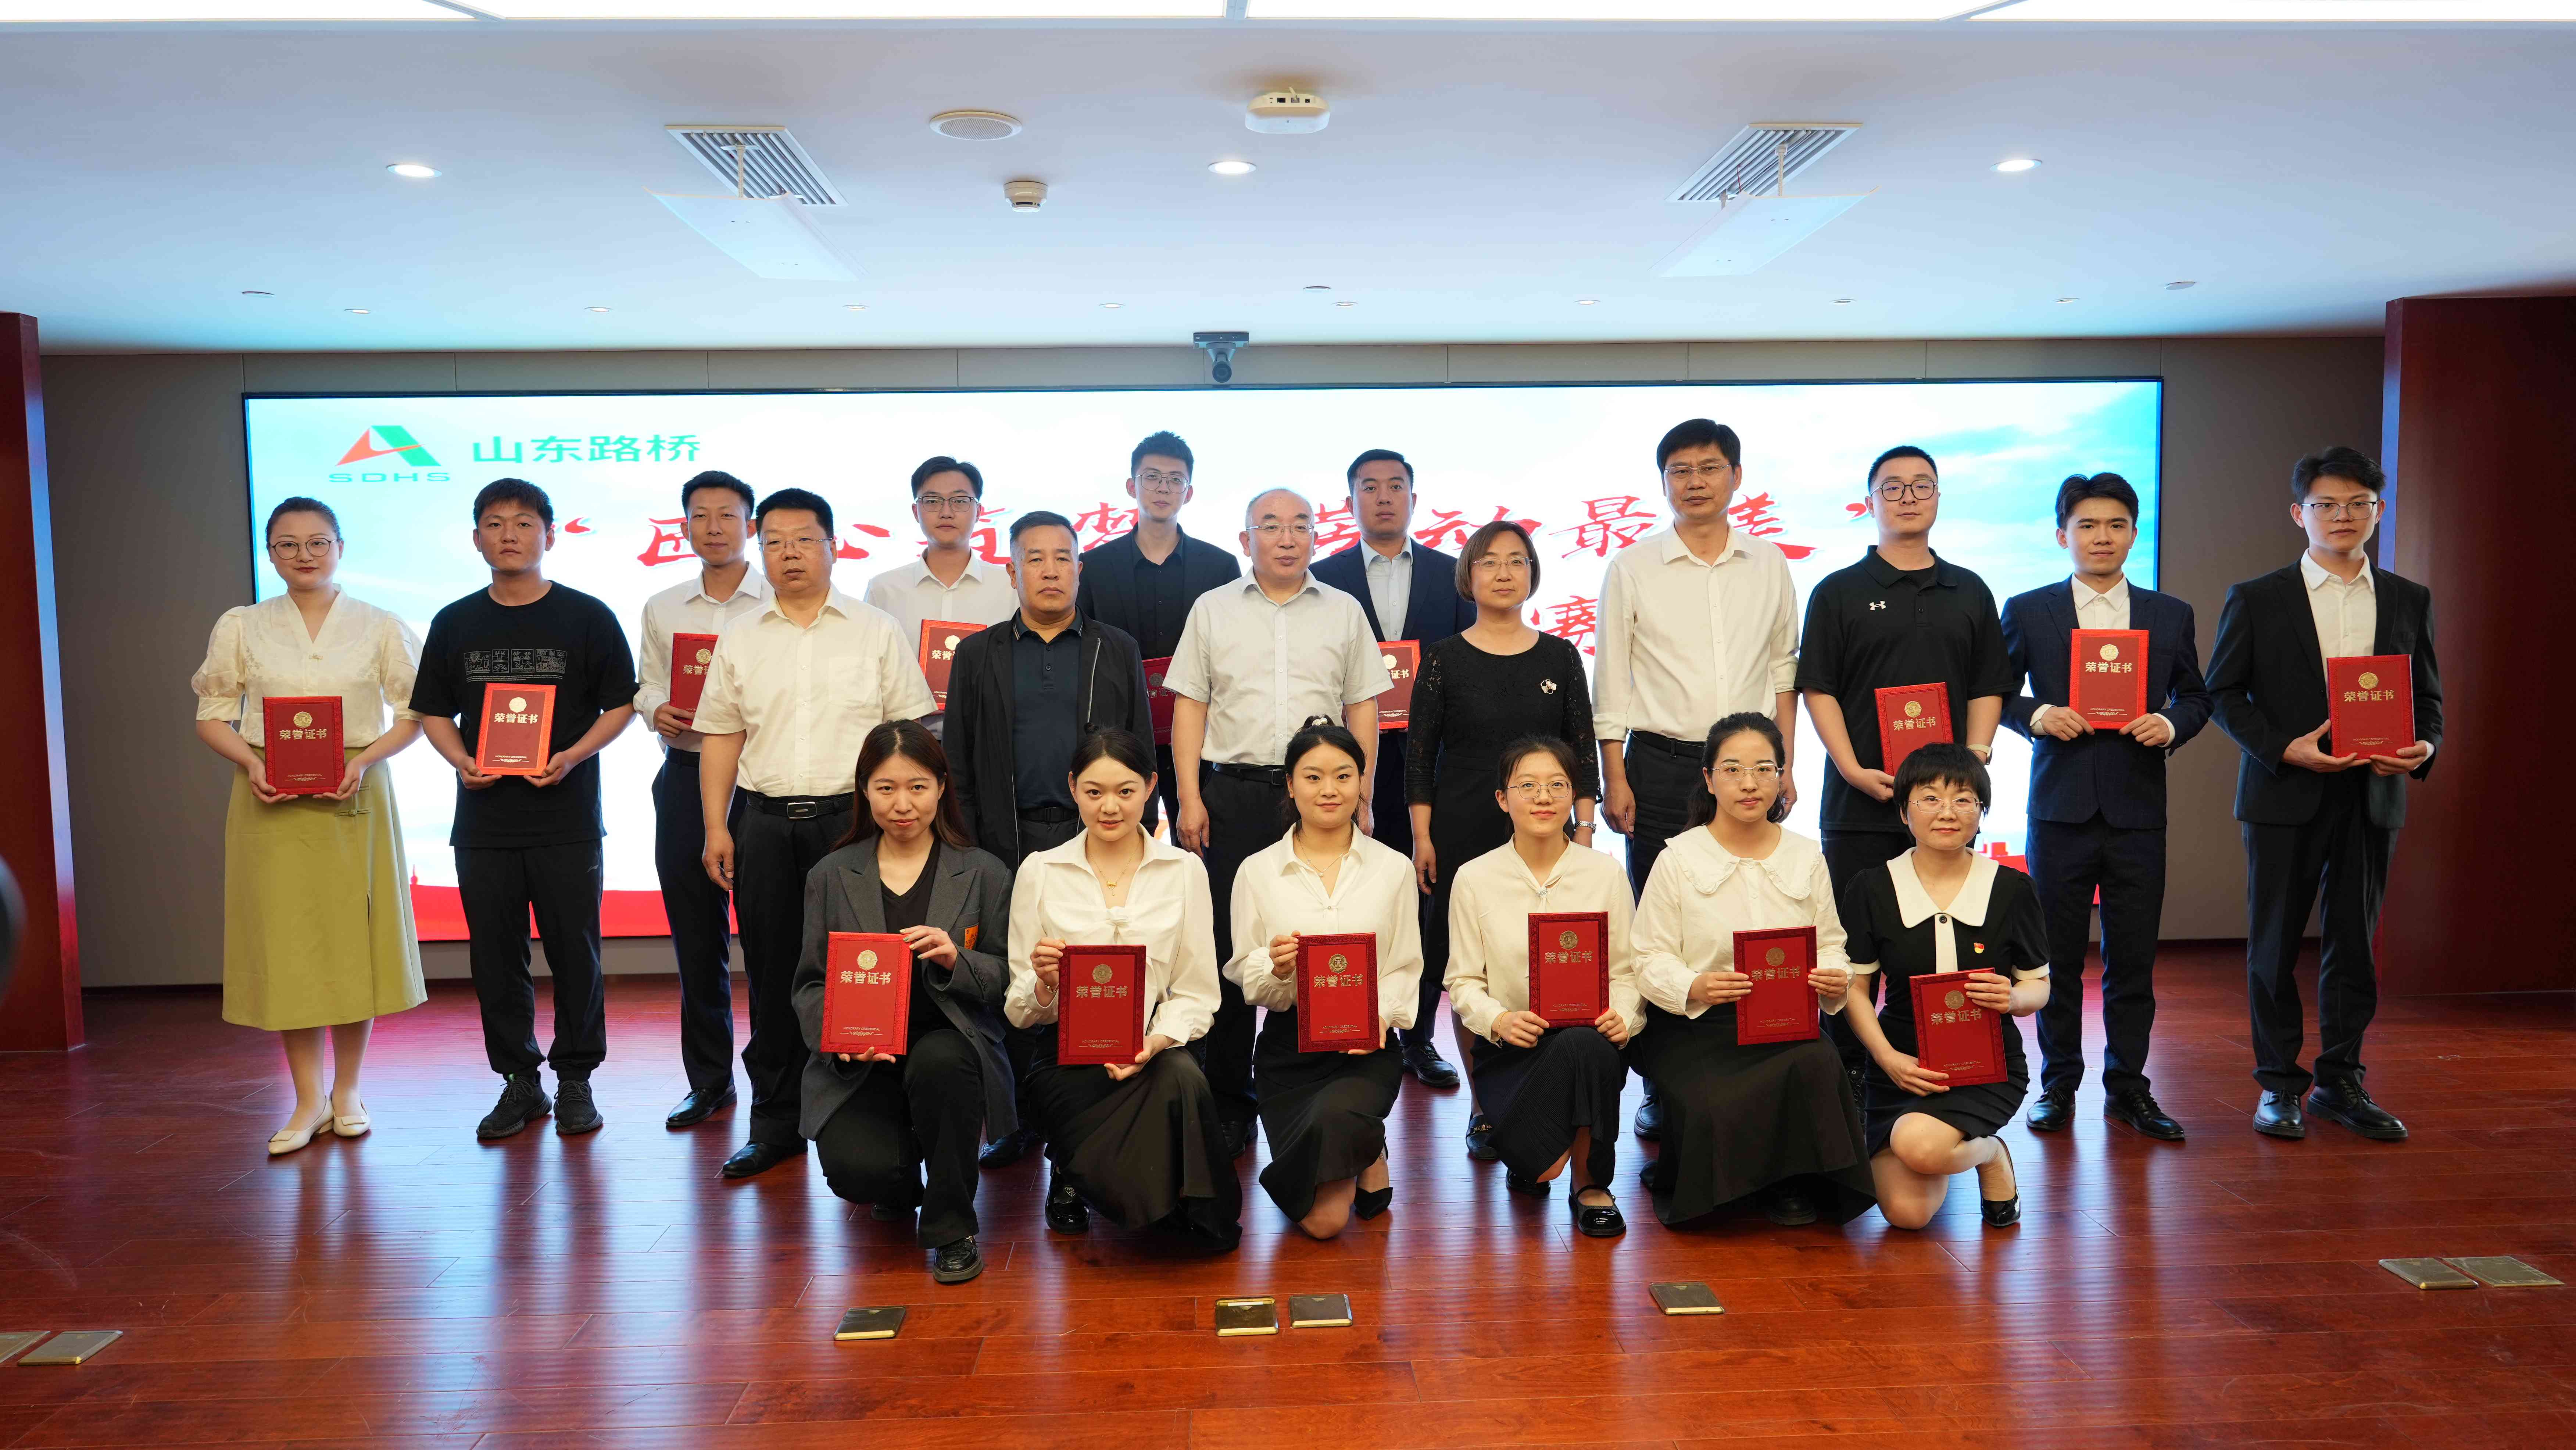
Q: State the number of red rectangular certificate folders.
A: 15